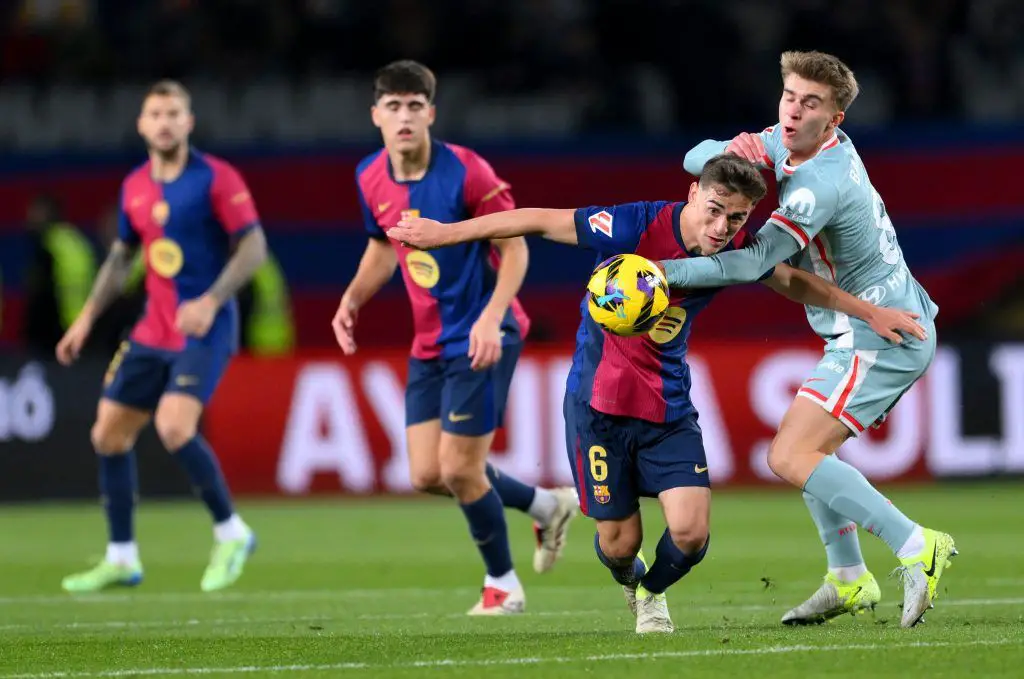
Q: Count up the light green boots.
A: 2